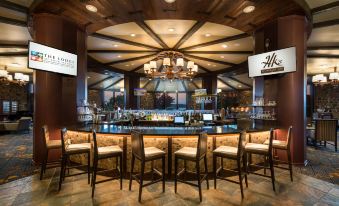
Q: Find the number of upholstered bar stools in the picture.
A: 8